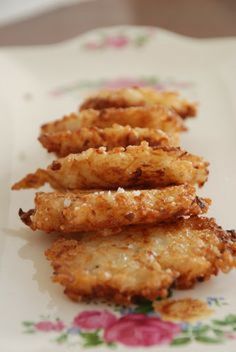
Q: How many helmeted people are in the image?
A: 0